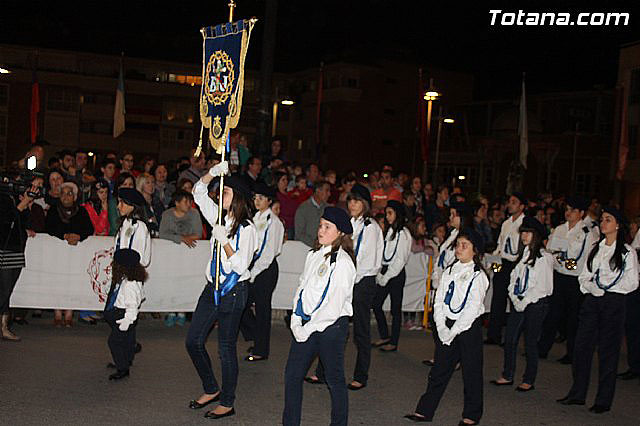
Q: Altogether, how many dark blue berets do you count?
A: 13